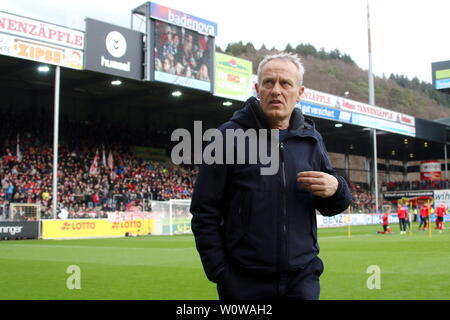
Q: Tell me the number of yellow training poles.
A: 3